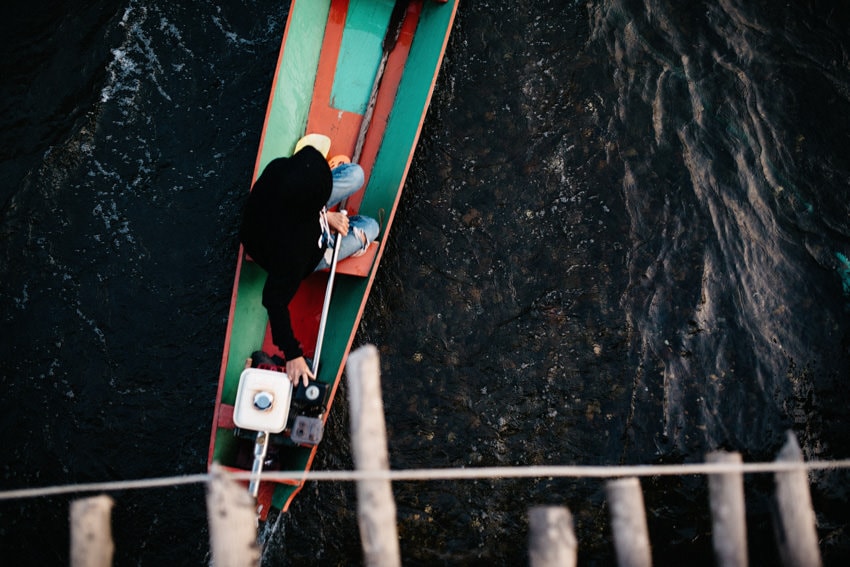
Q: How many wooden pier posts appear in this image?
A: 7